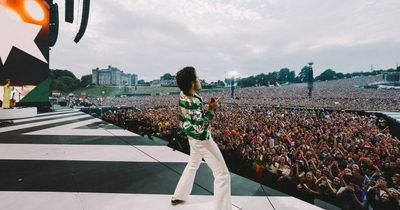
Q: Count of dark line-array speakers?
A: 3